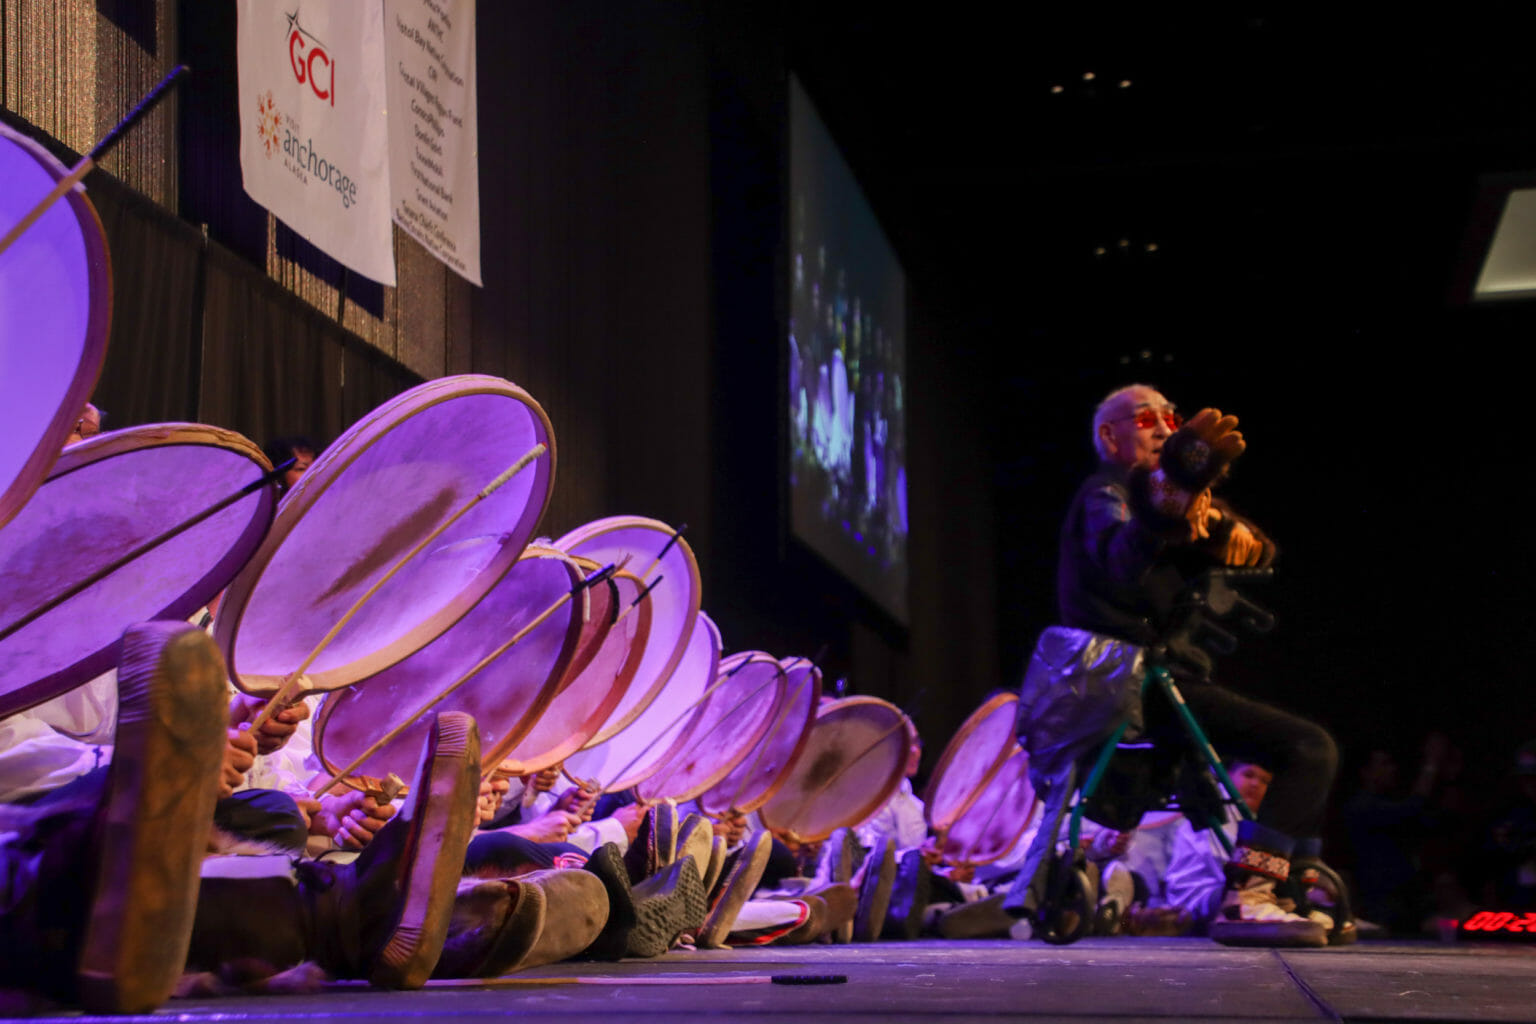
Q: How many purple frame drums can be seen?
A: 13